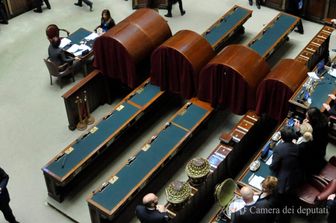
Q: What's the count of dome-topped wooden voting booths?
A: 4